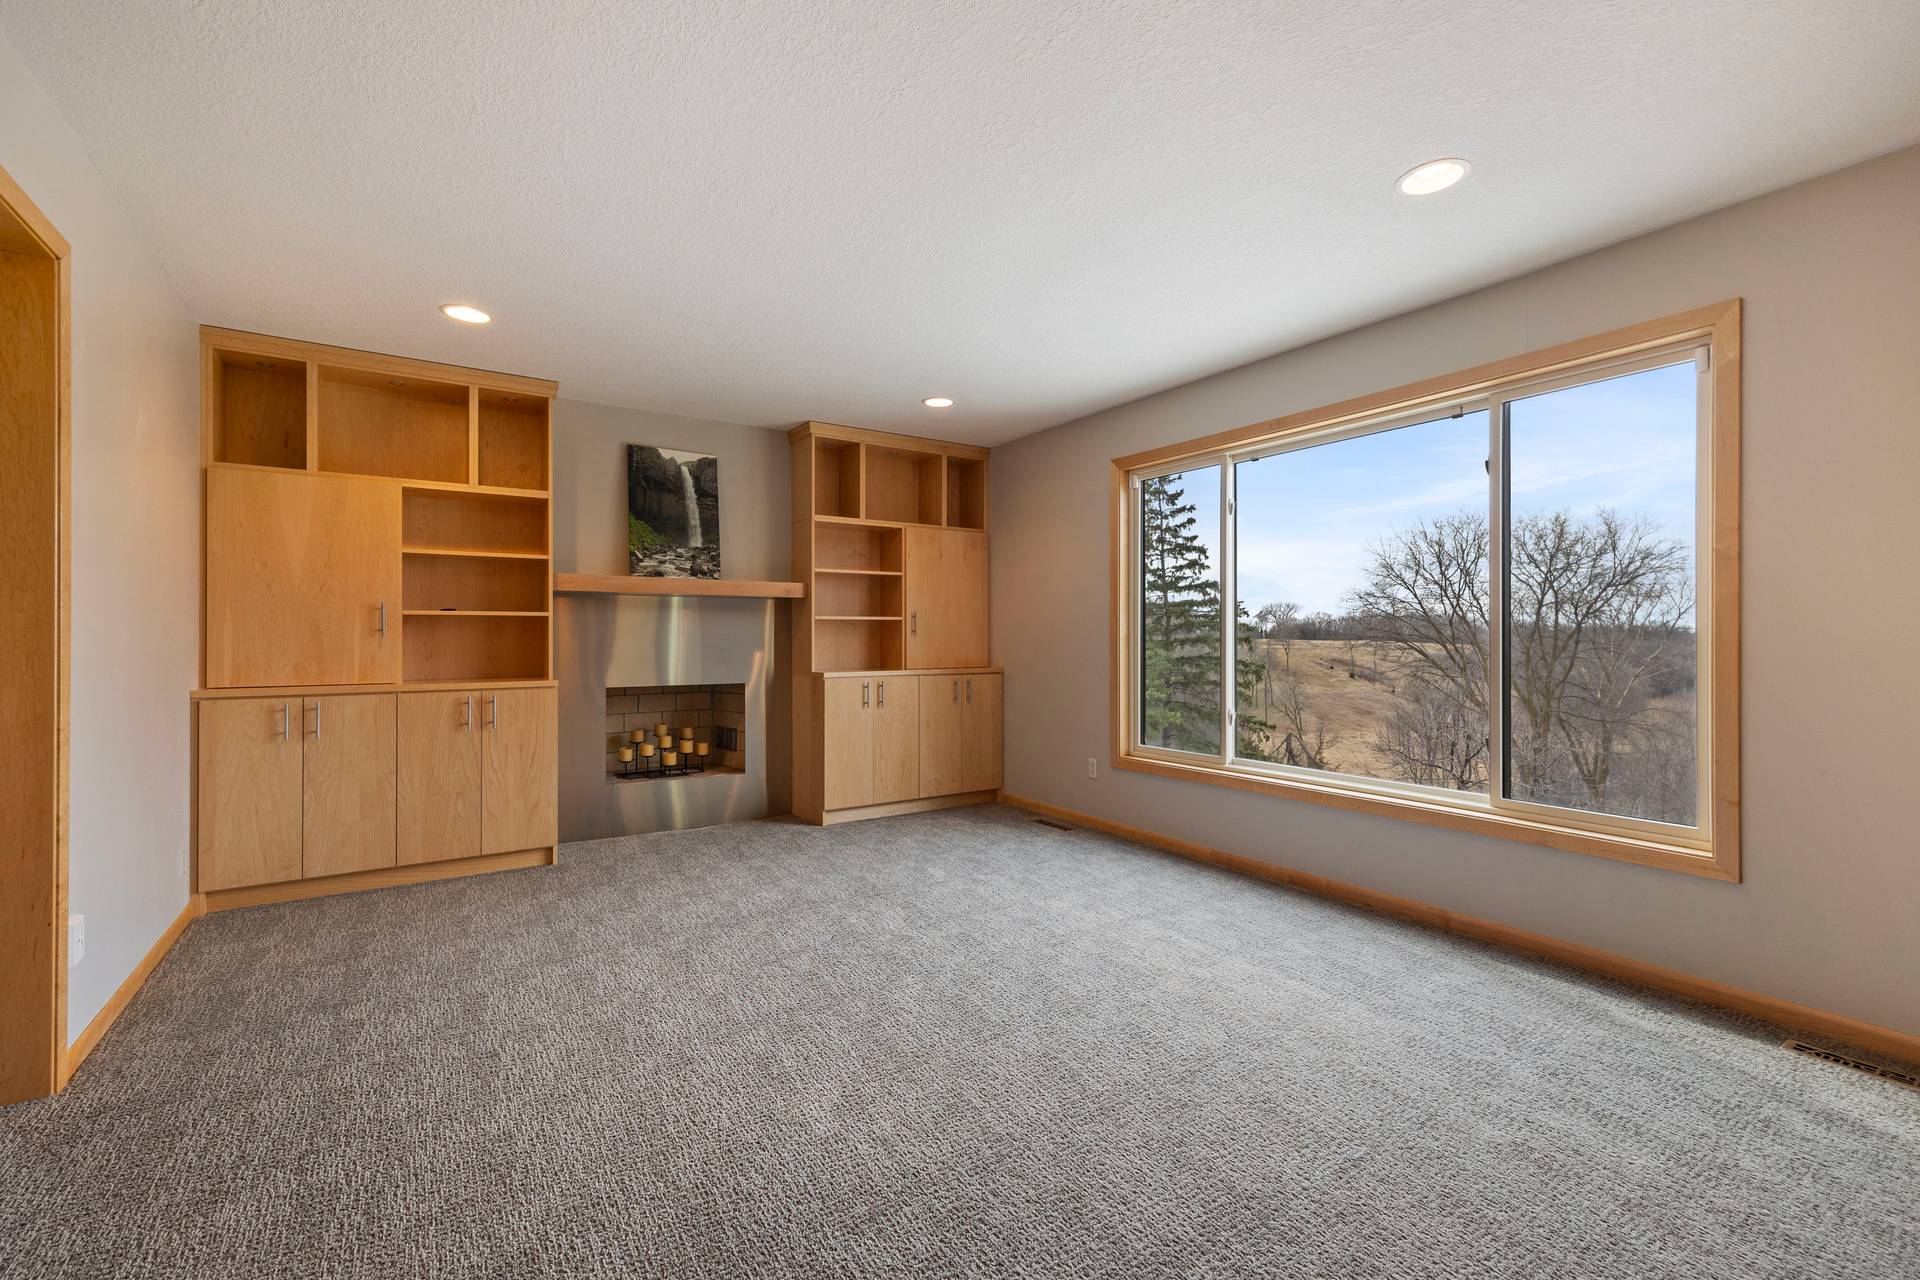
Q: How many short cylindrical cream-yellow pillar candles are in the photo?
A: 9